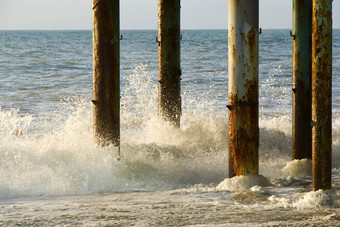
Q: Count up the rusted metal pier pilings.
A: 5